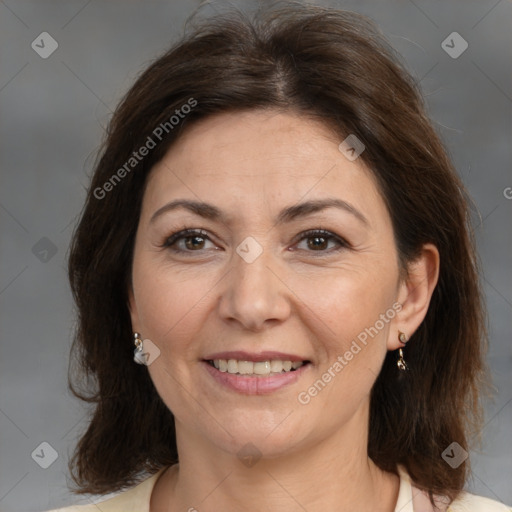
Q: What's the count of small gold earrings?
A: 2